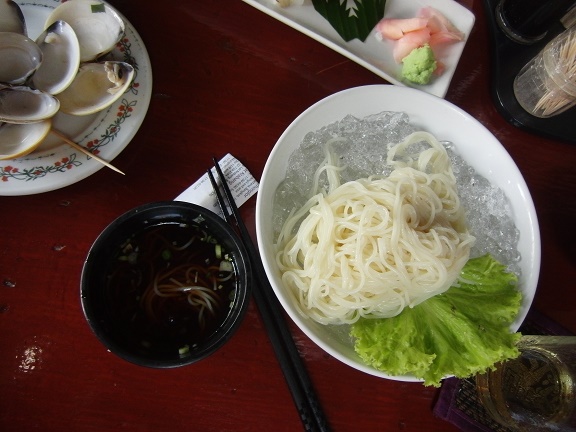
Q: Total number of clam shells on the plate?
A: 7